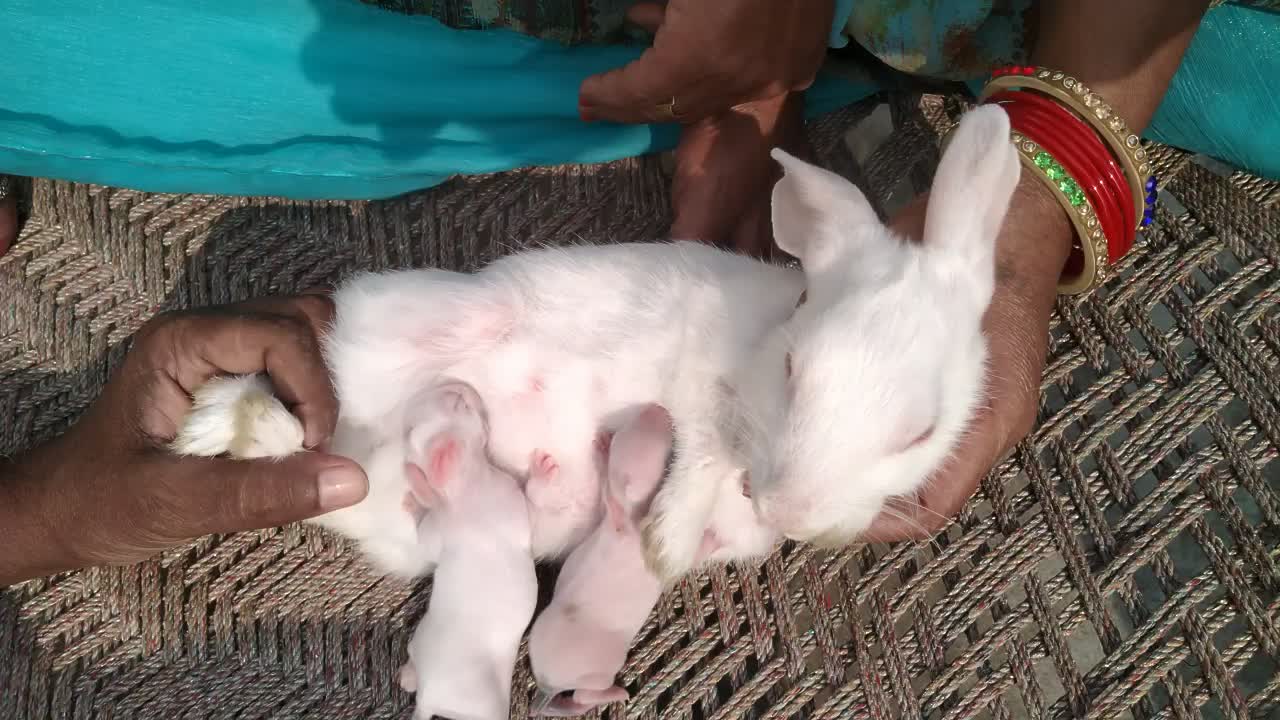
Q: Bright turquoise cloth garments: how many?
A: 1